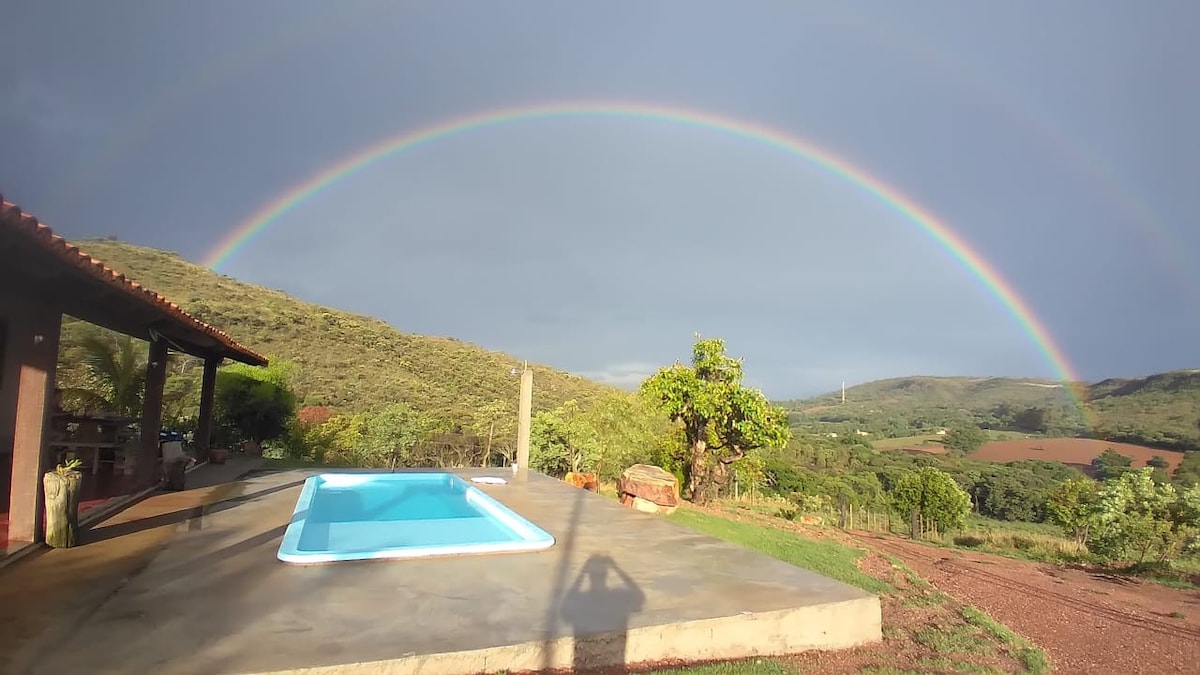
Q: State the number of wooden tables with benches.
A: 1